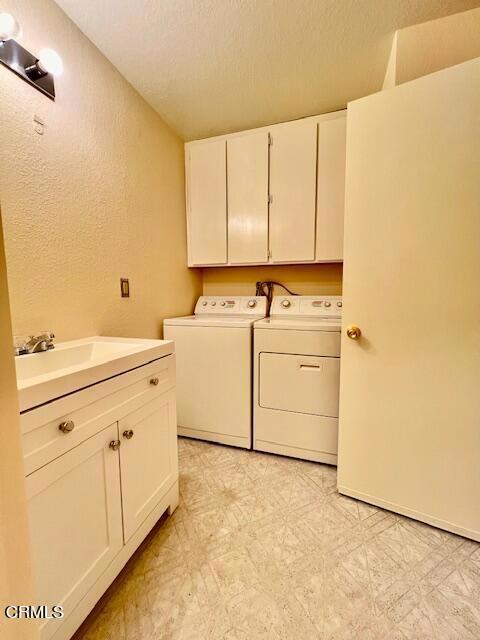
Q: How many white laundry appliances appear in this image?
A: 2